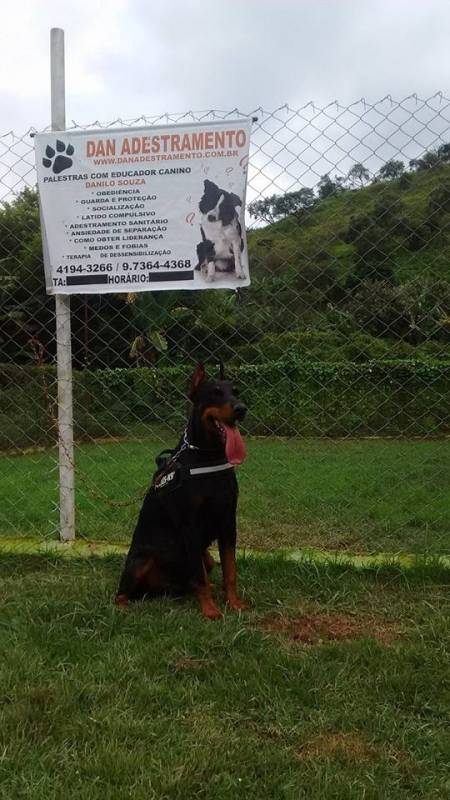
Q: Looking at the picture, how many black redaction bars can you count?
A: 2